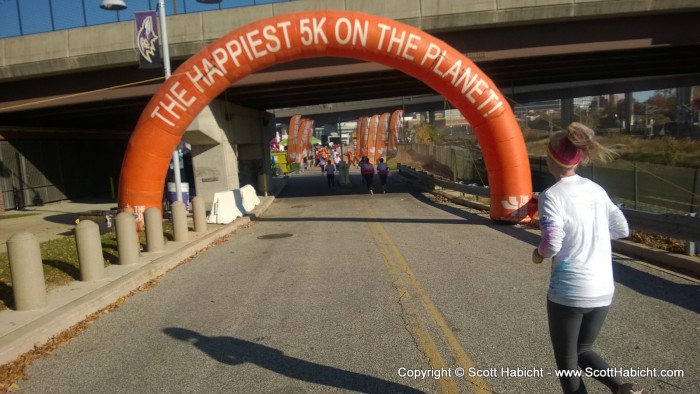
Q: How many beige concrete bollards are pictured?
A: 6